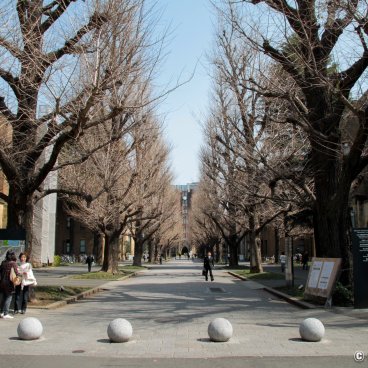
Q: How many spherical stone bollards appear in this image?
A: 4